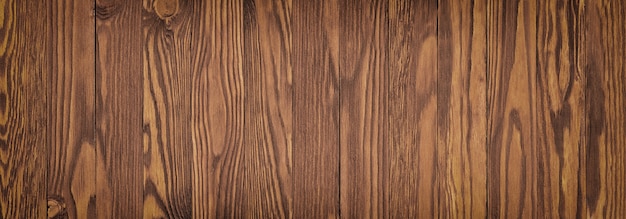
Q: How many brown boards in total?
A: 13